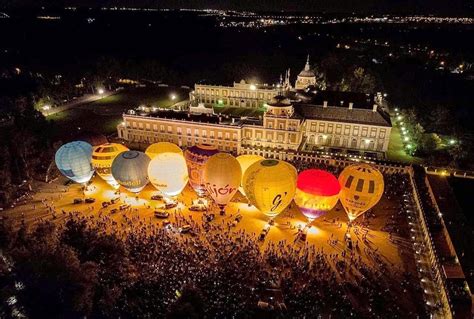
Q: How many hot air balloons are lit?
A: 11